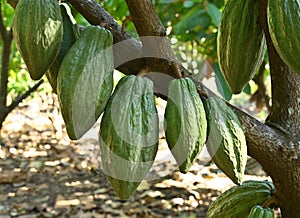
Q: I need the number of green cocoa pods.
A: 10